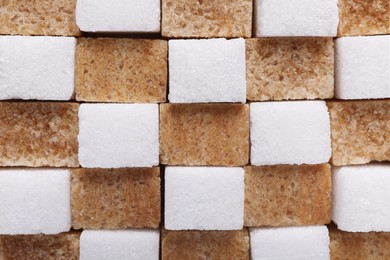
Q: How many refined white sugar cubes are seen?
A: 12